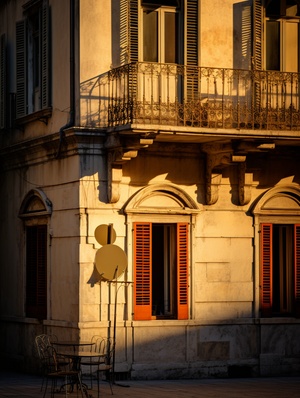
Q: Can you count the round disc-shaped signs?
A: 2